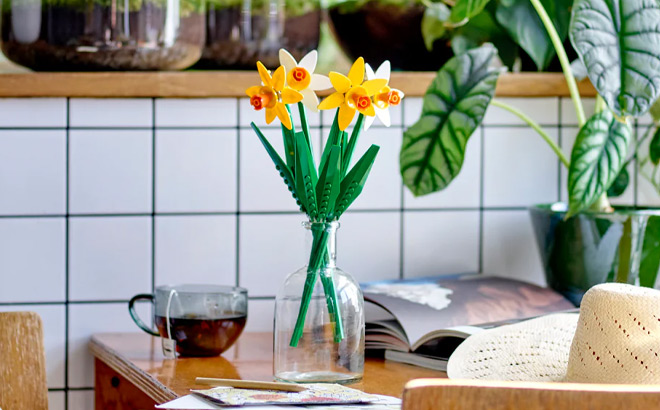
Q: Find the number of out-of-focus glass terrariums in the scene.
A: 2